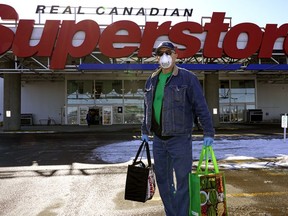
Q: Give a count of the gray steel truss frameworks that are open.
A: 1